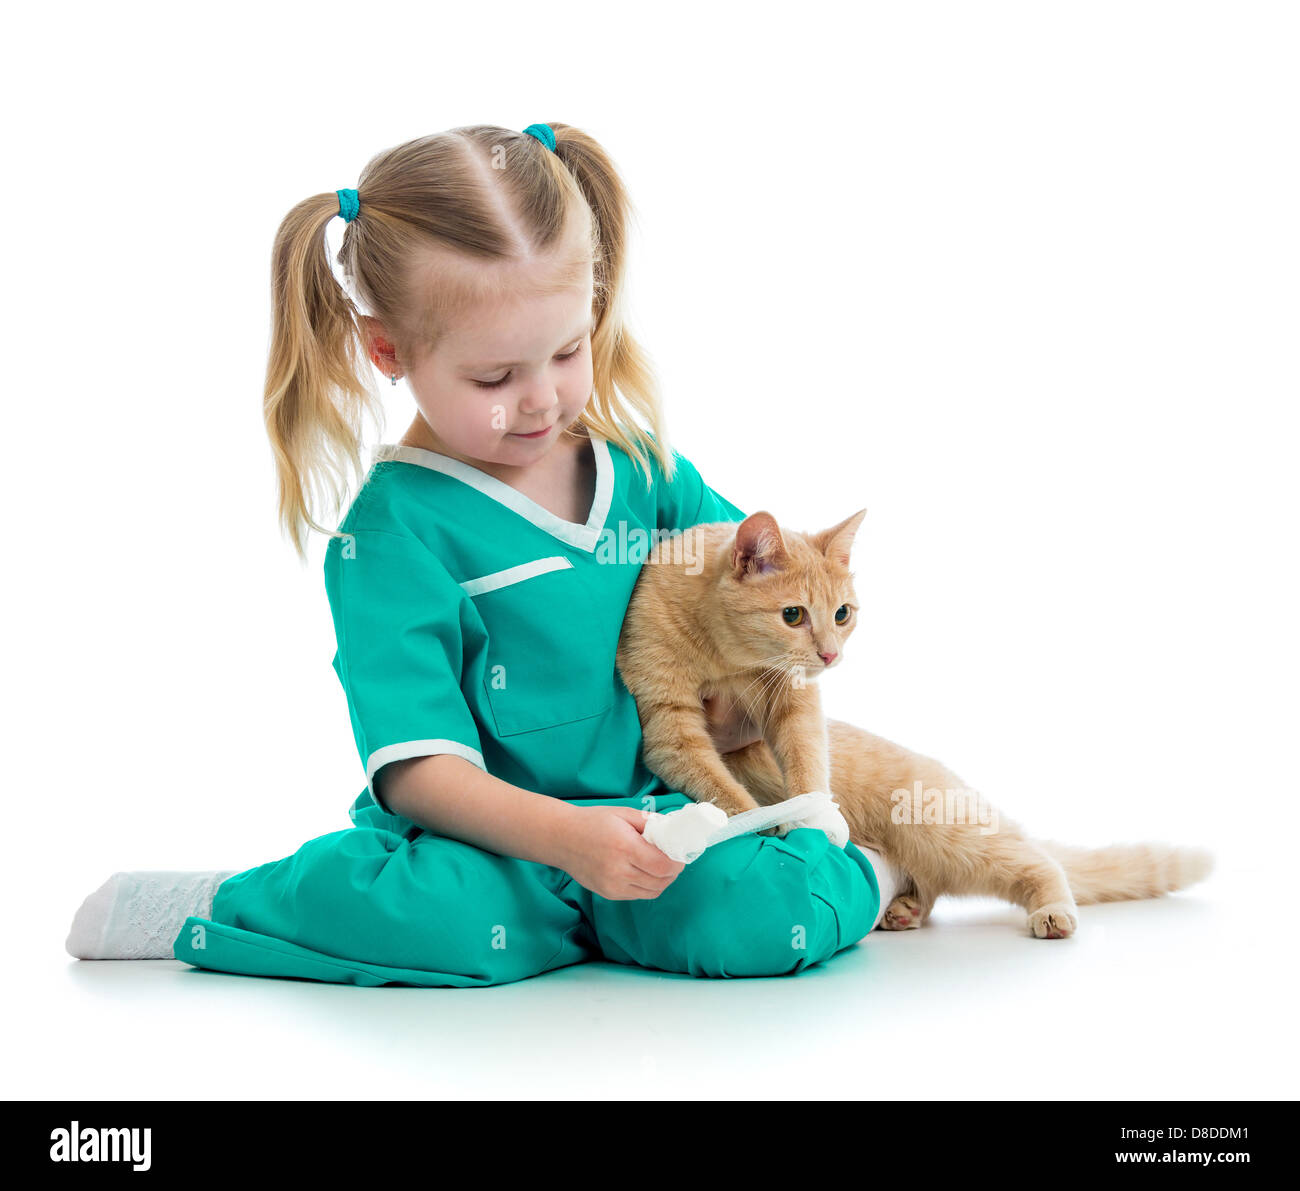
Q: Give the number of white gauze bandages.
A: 1